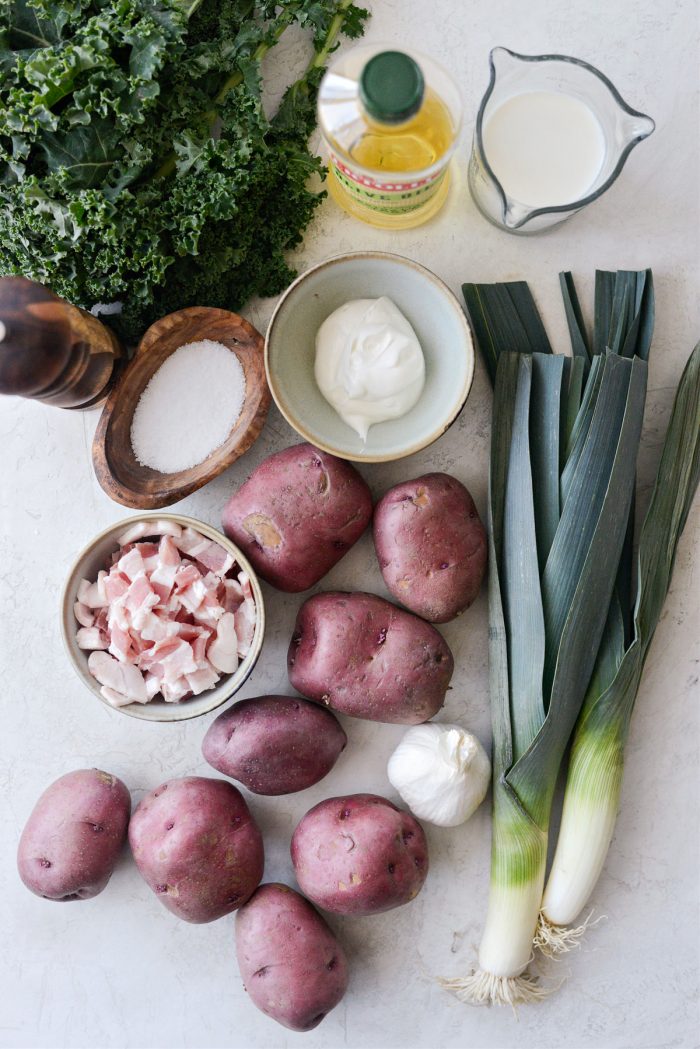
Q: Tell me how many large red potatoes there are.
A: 8